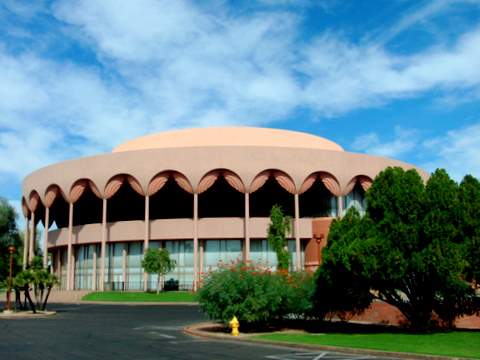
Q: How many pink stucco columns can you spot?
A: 10